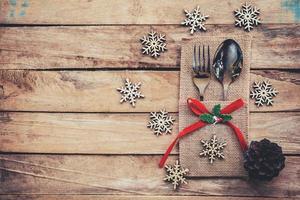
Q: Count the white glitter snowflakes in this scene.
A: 8